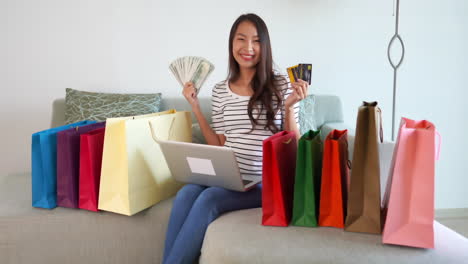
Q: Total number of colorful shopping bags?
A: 9